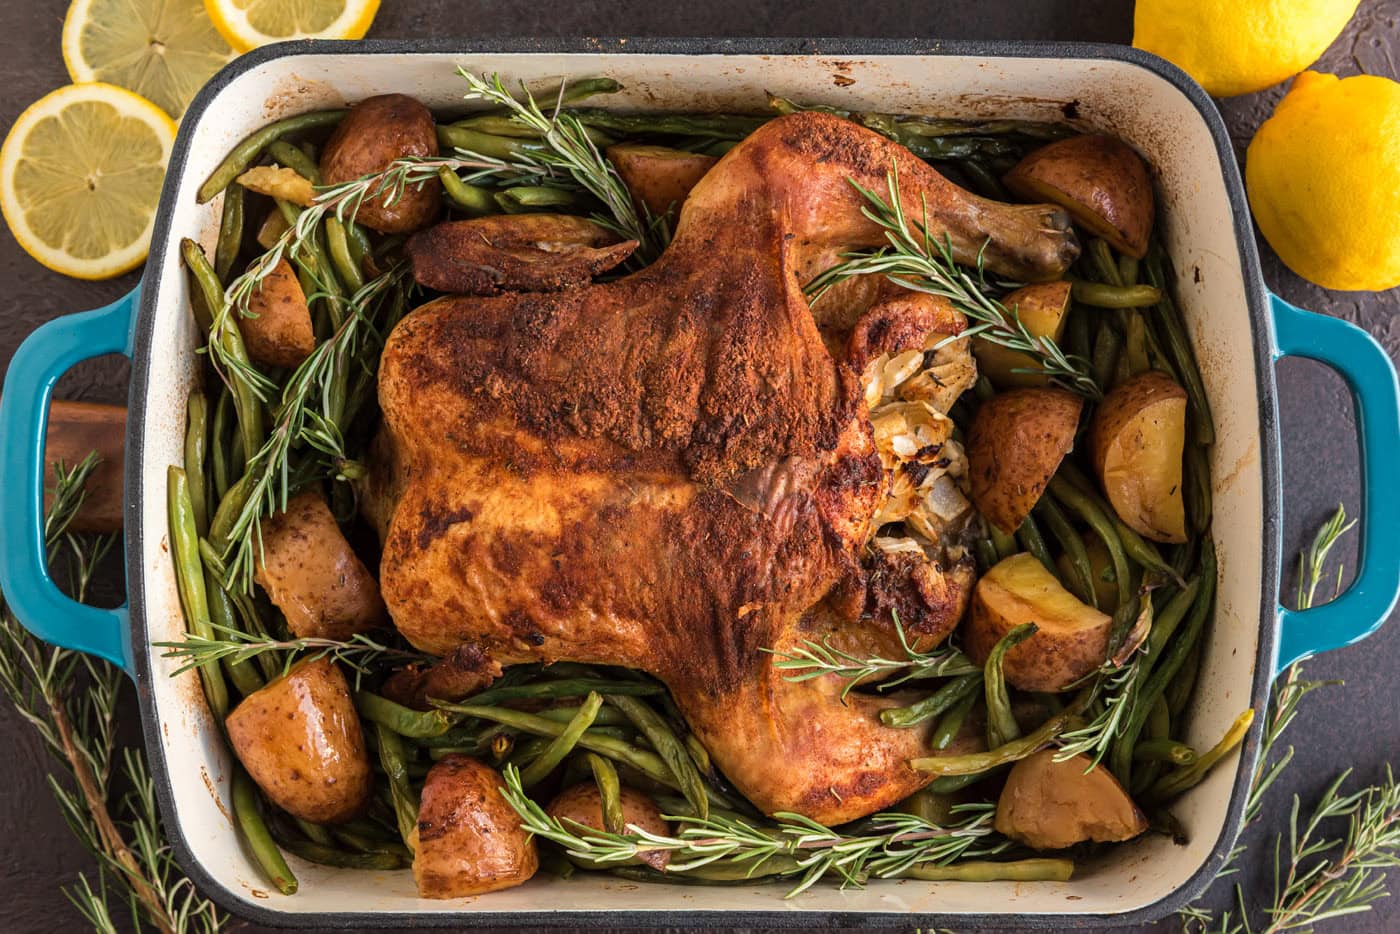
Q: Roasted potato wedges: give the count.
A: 13